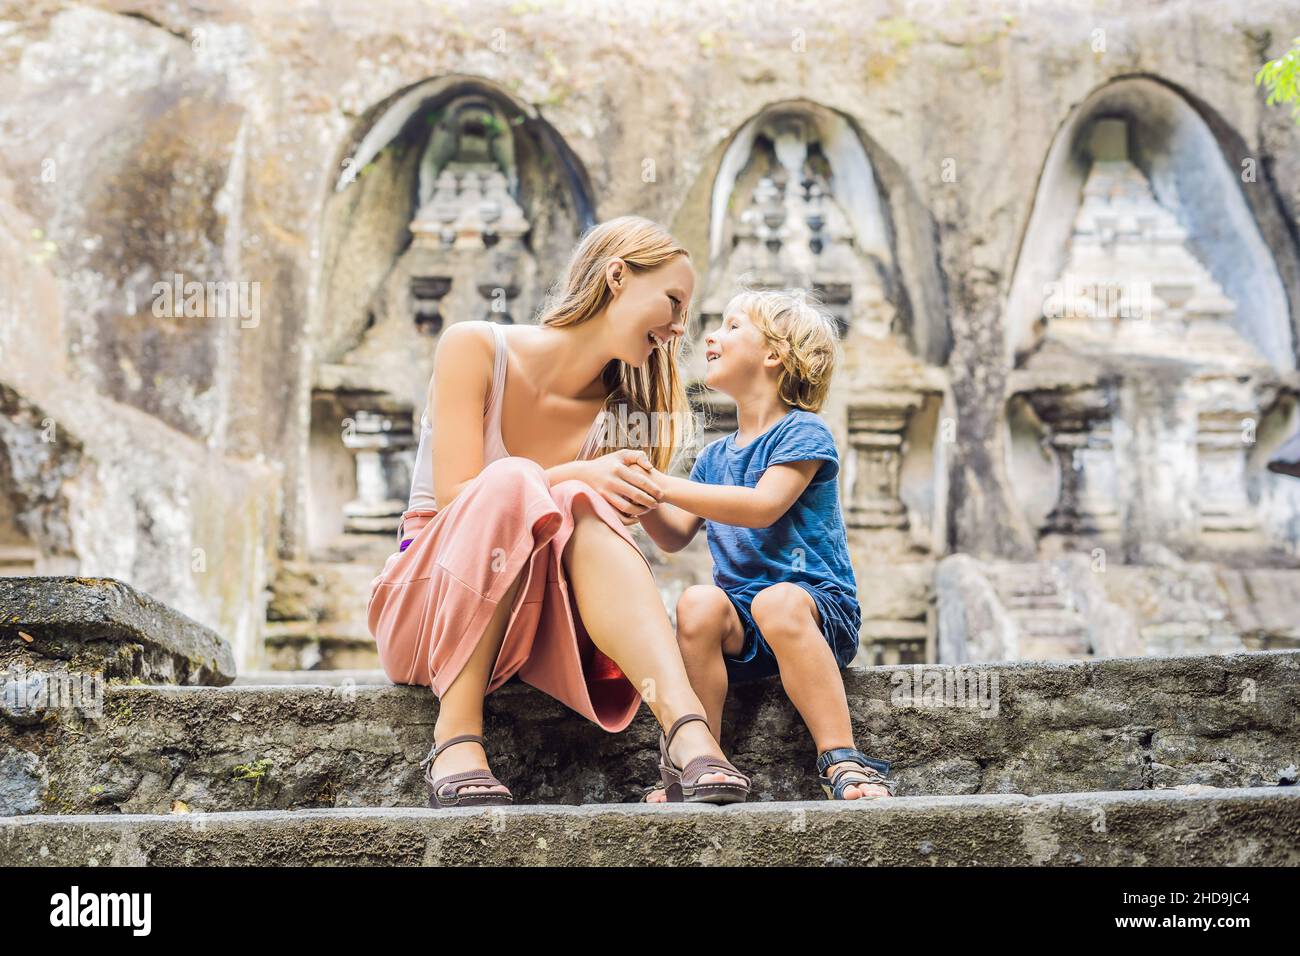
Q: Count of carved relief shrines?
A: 3